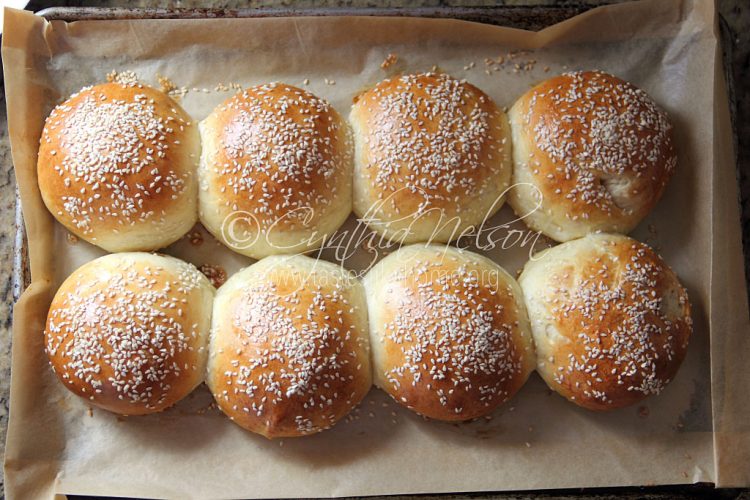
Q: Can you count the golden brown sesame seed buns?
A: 8